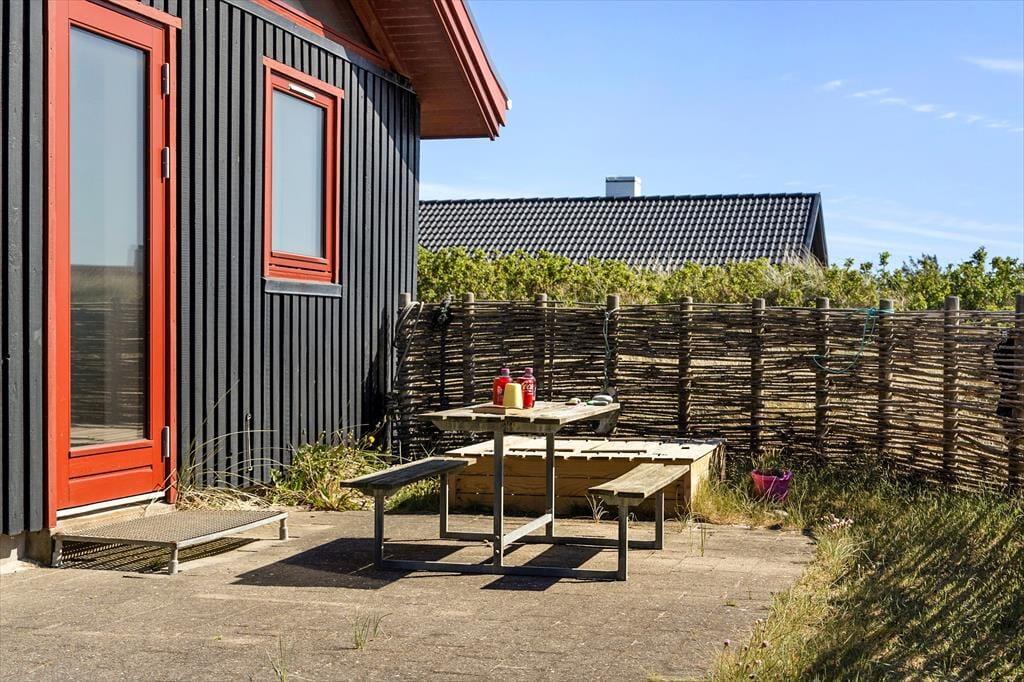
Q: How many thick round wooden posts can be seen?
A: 10